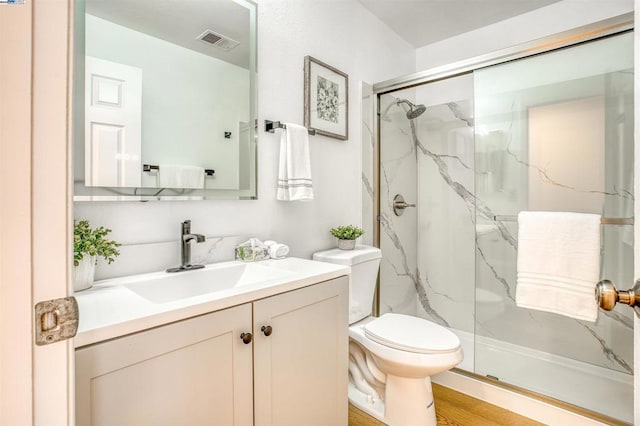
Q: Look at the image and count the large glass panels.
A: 2